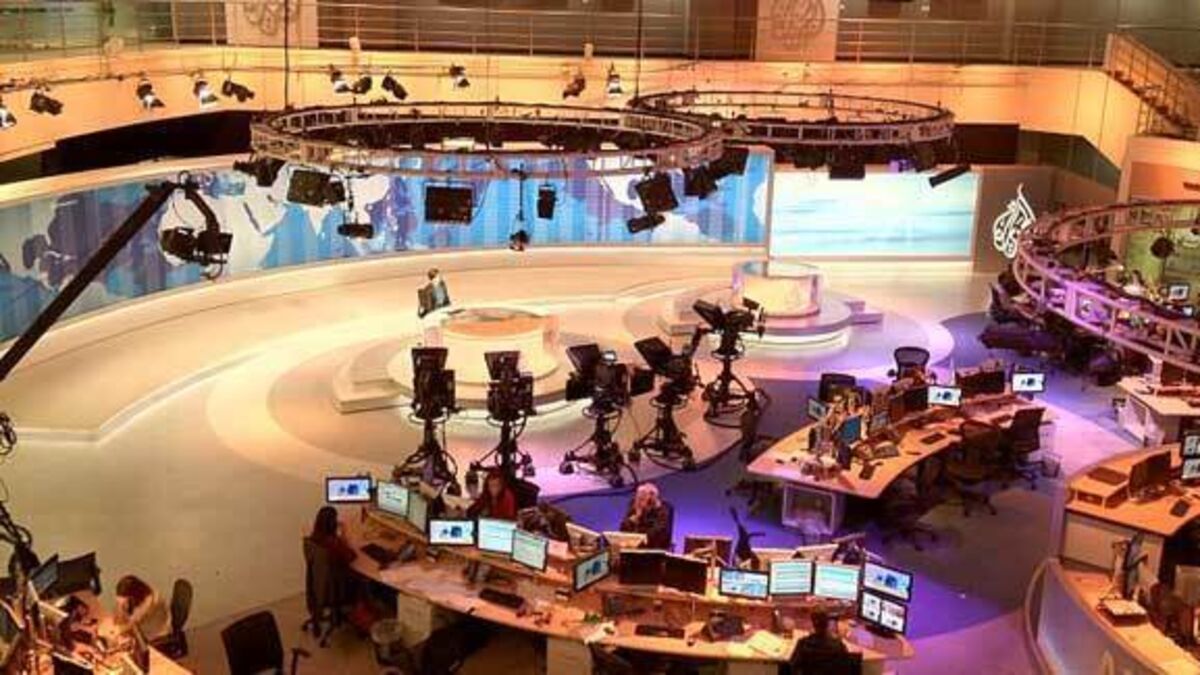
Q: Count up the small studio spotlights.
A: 11